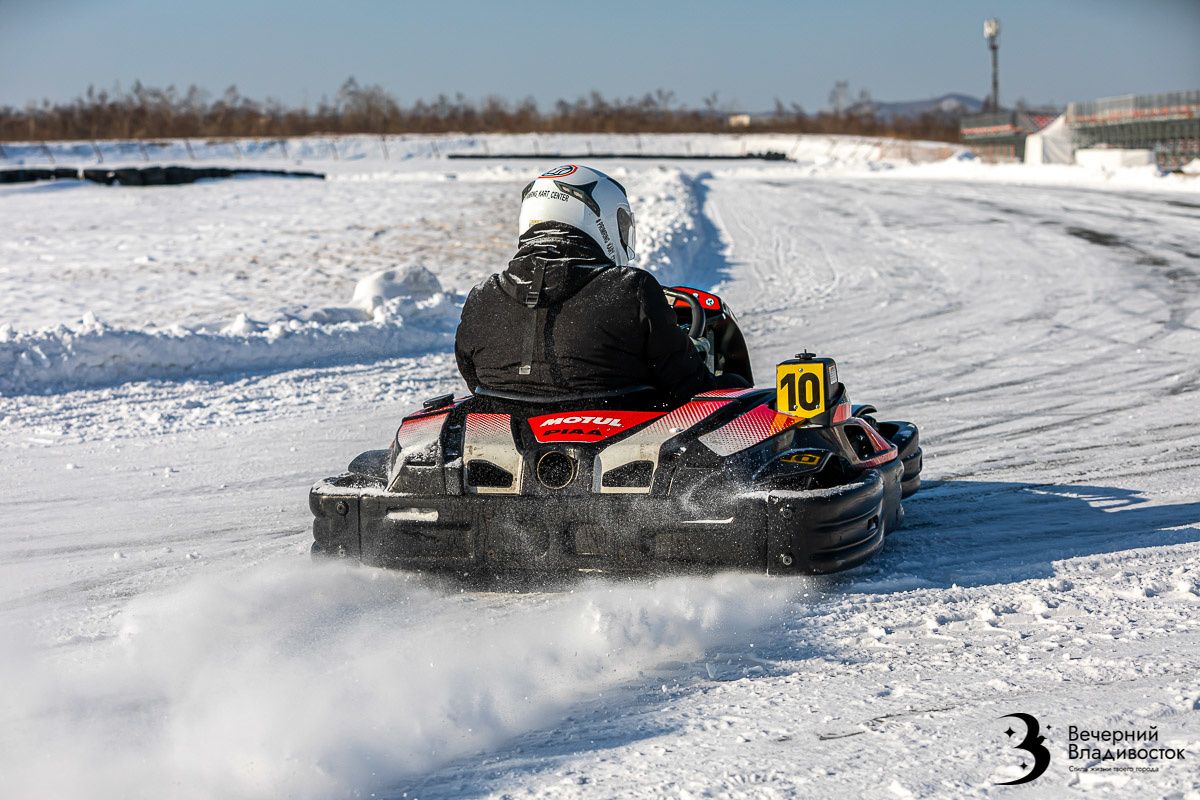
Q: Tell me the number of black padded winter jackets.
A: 1